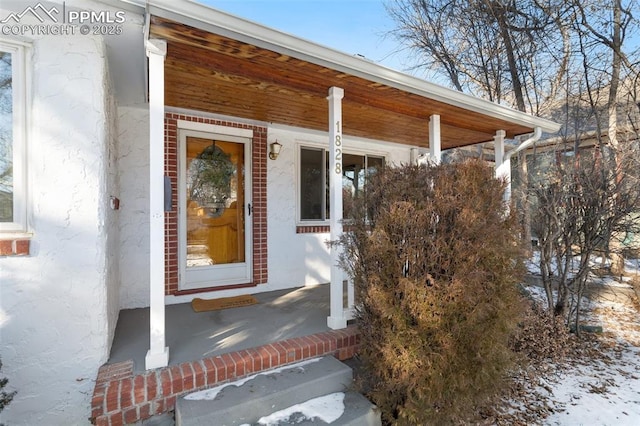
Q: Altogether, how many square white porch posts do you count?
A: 4